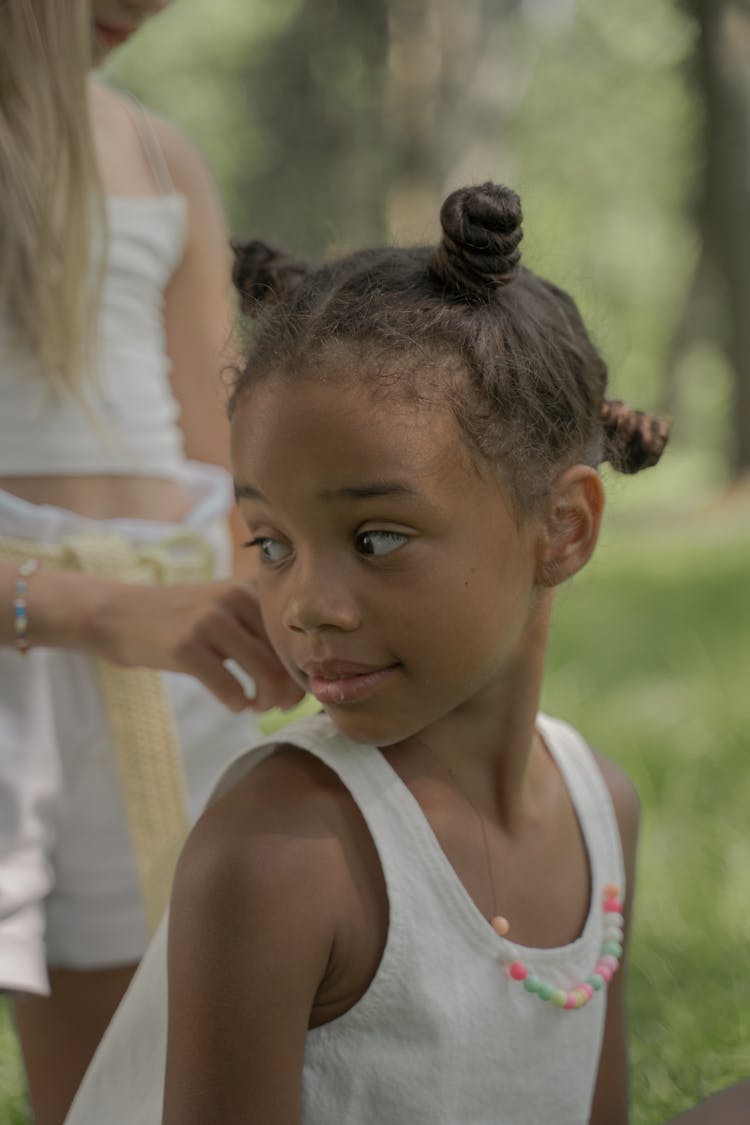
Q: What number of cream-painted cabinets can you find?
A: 0